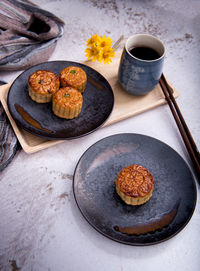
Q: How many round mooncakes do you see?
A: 4